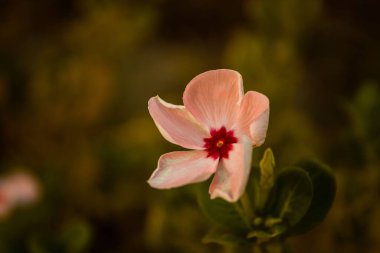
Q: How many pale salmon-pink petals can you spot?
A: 5